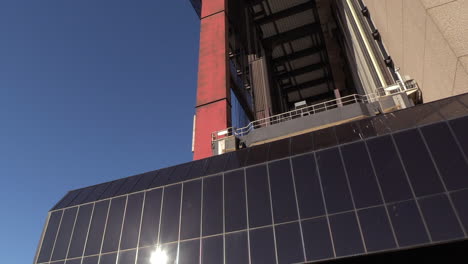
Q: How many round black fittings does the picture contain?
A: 3